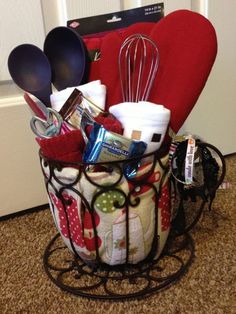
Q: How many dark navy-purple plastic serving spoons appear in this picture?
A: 2